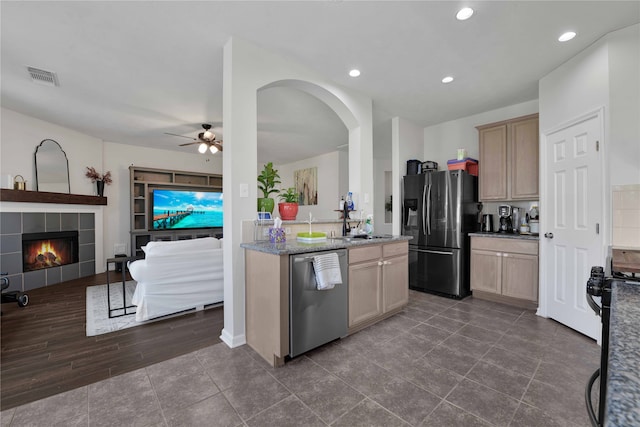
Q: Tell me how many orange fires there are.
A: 1